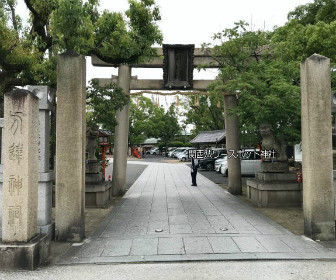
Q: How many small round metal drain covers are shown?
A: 2